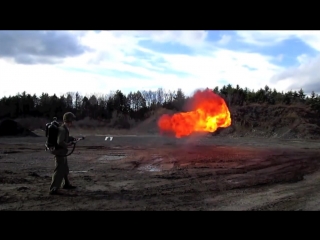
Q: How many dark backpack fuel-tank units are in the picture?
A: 1